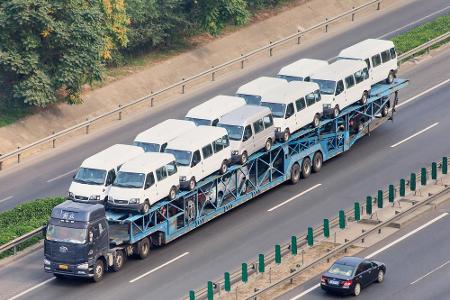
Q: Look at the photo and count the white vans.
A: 11